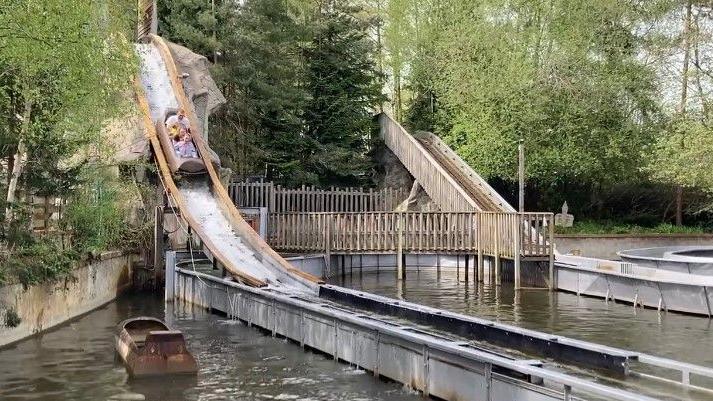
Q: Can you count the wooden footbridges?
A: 1